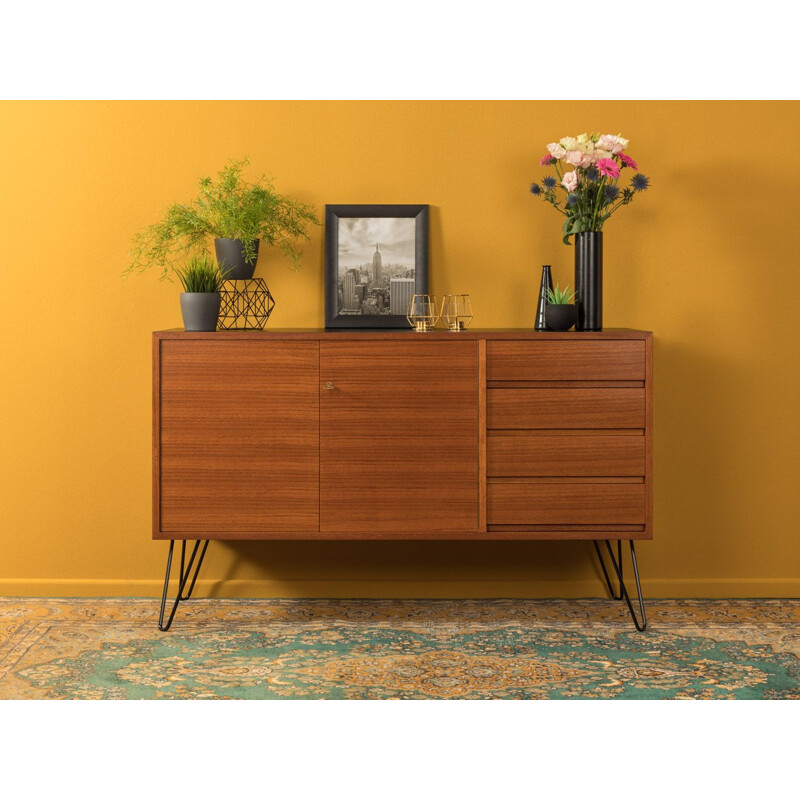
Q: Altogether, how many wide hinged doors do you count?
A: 2